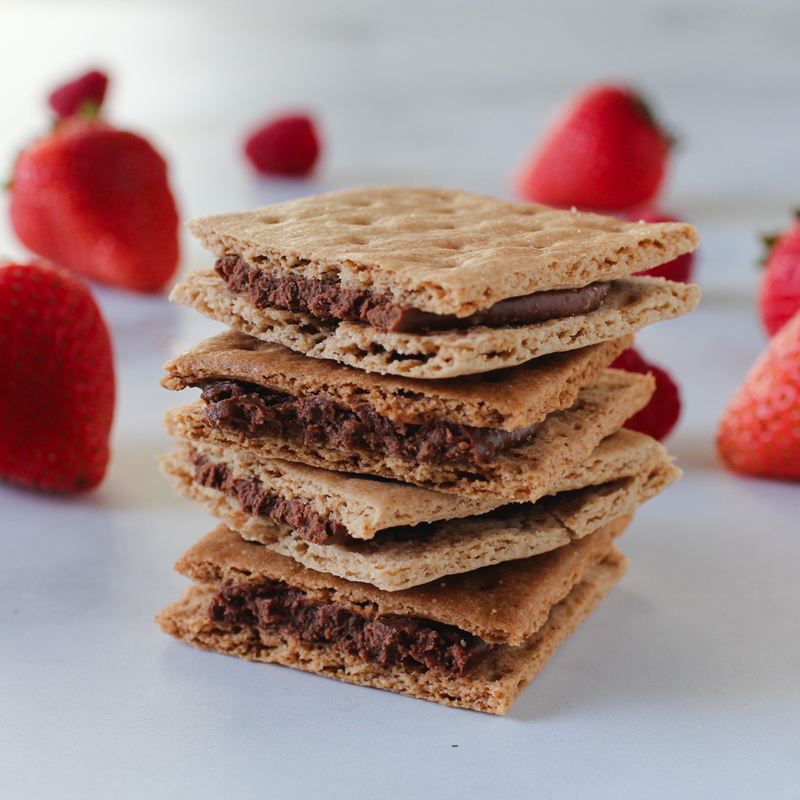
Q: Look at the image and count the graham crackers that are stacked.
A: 8